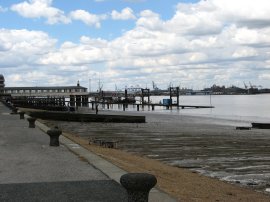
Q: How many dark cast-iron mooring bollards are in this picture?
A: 5